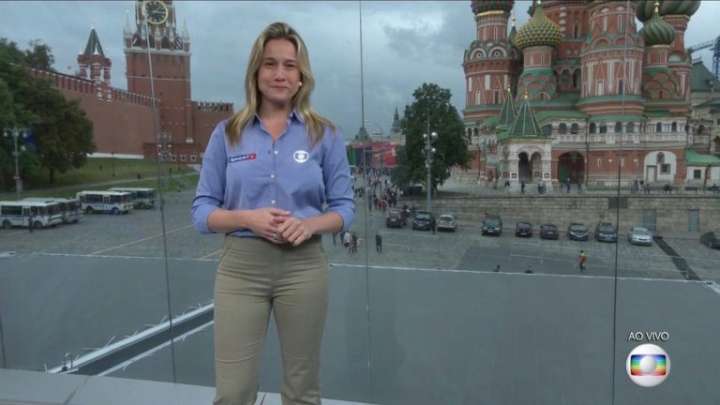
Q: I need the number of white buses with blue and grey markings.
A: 4